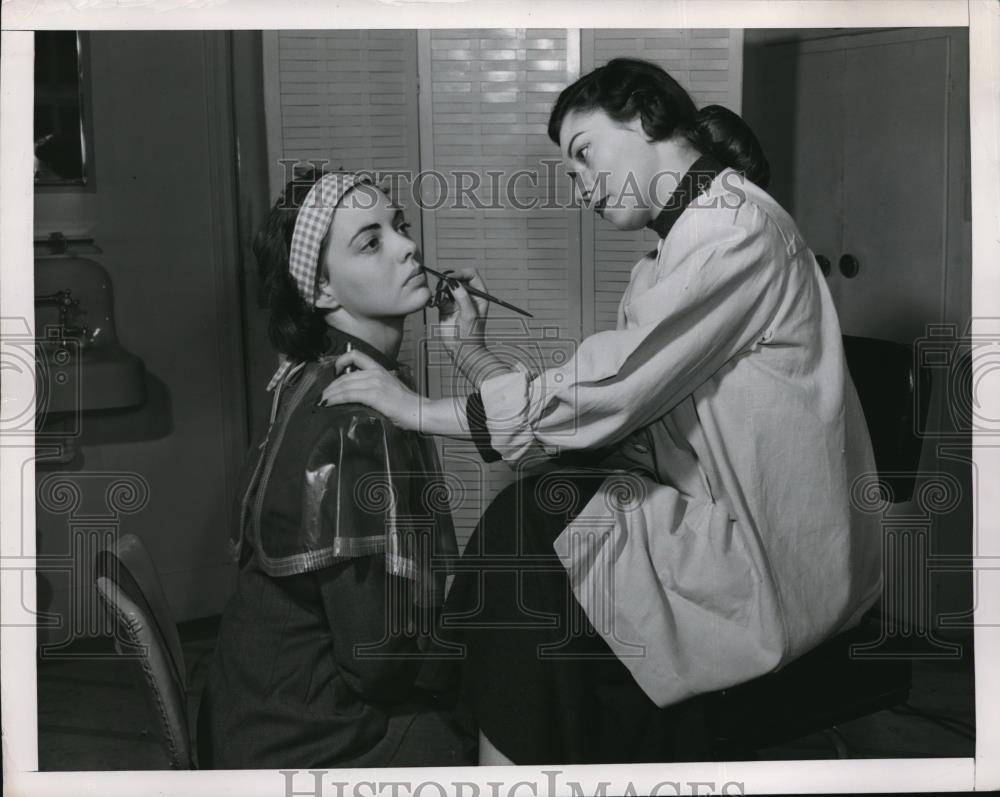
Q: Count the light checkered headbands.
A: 1